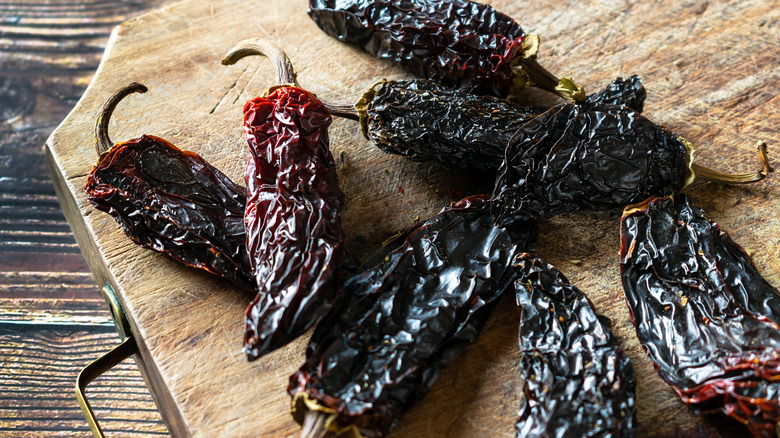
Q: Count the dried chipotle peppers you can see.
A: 8